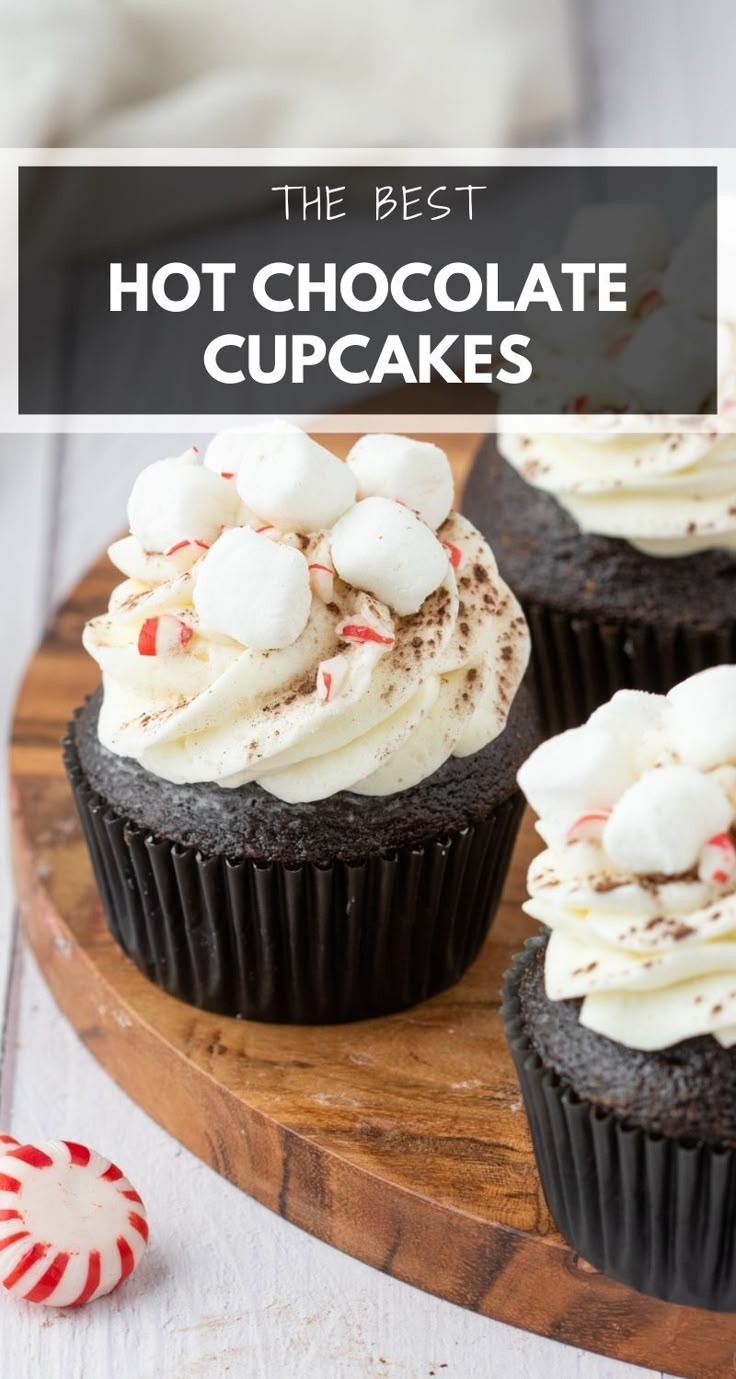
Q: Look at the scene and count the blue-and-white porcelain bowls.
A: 0